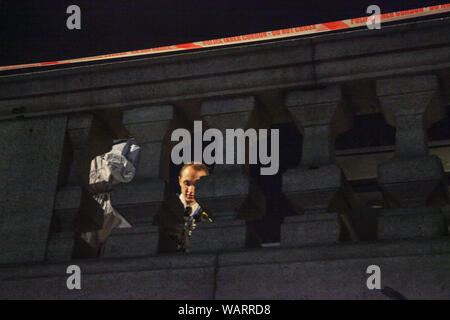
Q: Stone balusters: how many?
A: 5